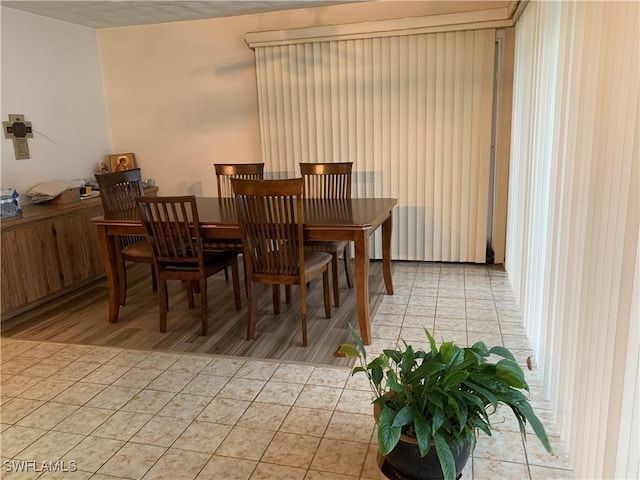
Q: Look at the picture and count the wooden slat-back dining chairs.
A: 5